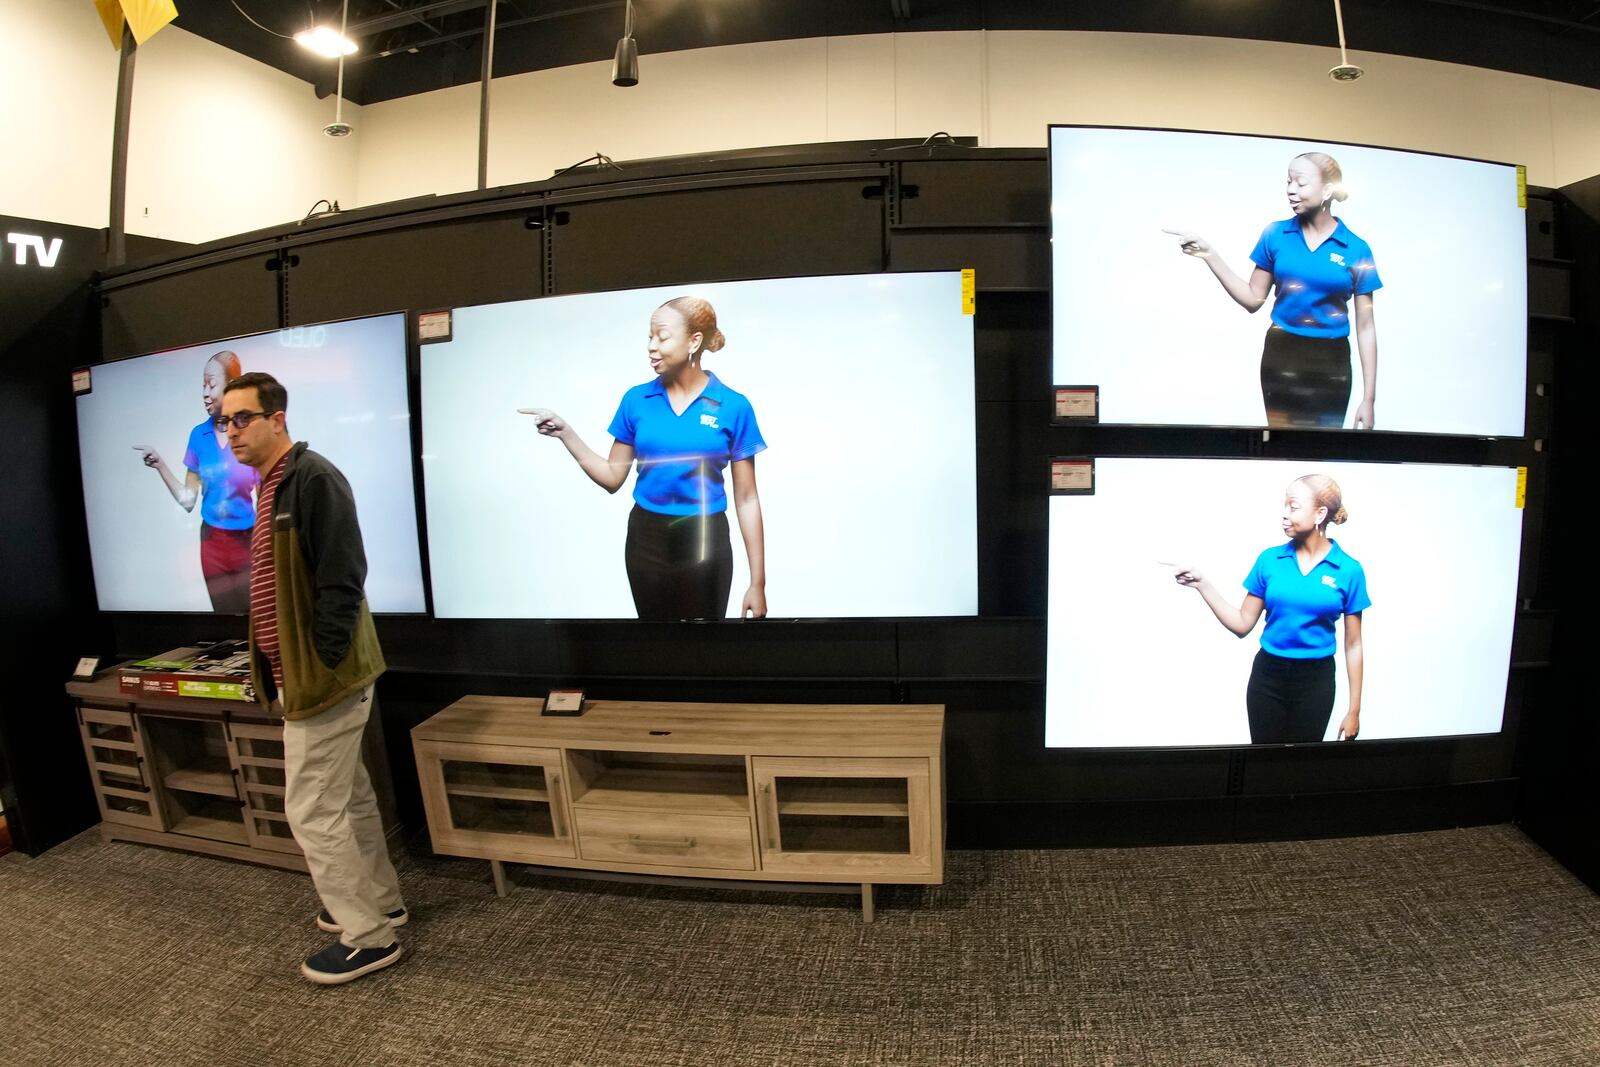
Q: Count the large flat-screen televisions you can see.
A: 4